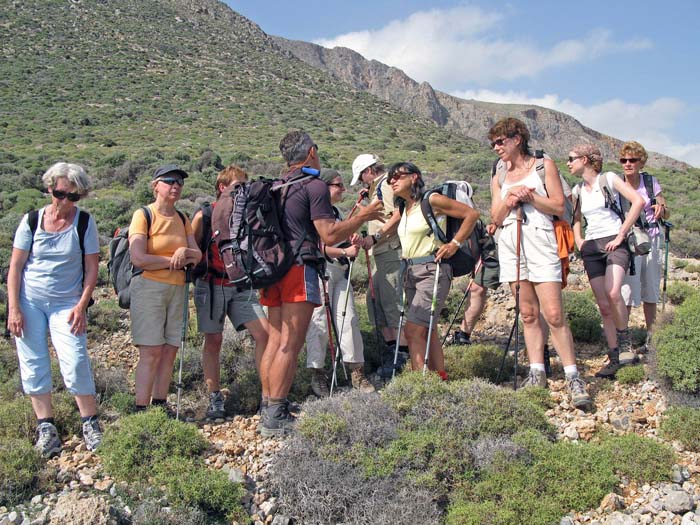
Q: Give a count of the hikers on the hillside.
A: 11